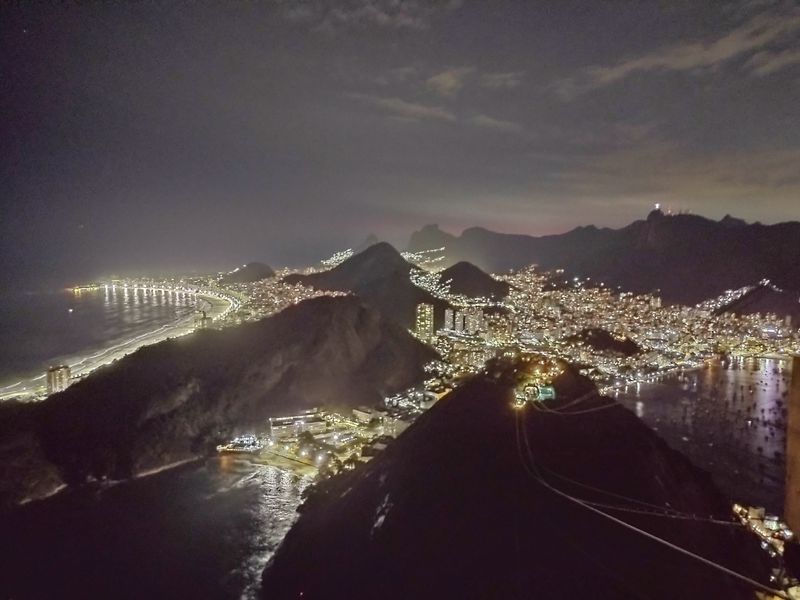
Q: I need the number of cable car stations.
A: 1